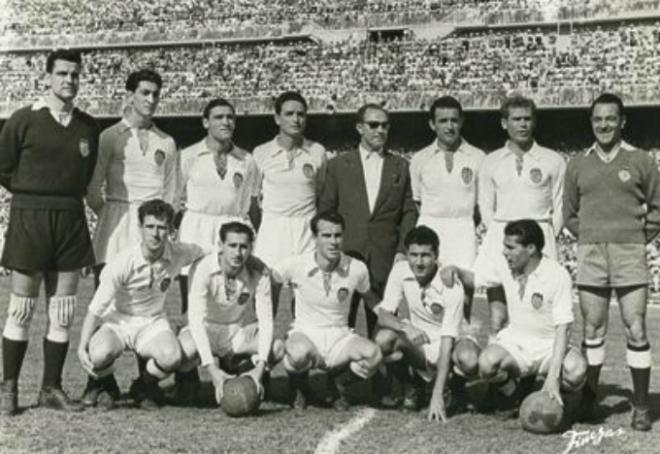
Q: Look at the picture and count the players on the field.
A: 12